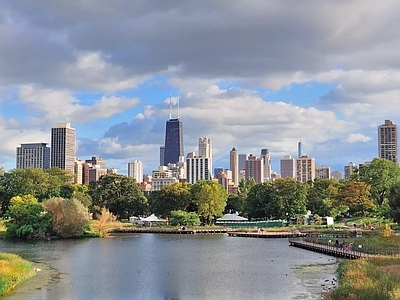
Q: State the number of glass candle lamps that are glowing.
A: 0